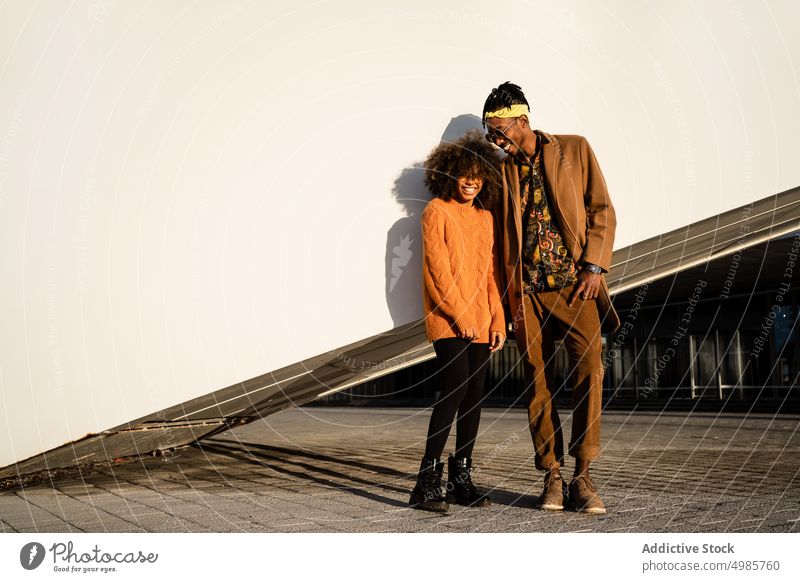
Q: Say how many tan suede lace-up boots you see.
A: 2